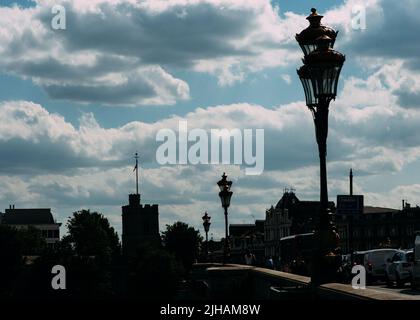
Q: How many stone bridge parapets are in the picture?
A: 1